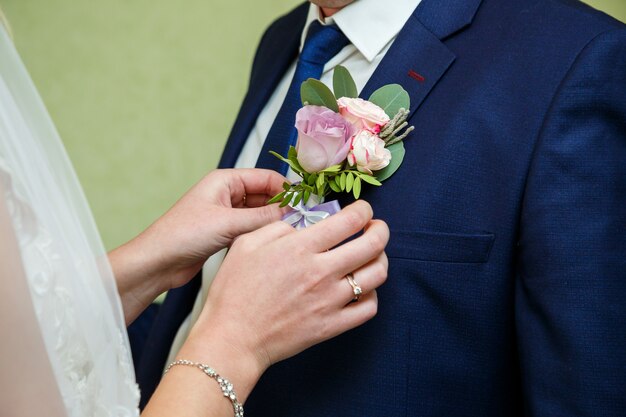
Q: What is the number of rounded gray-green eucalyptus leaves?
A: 4